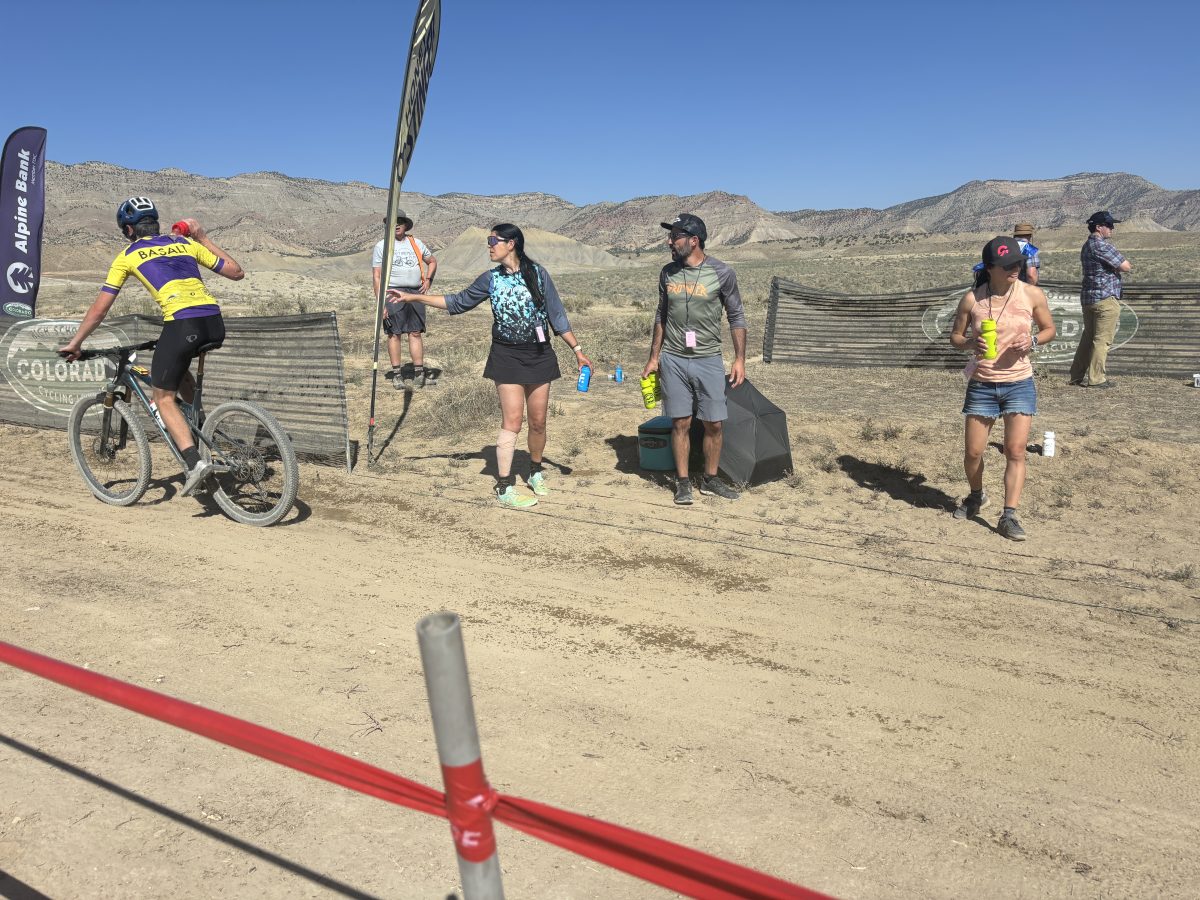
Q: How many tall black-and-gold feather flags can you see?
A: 1